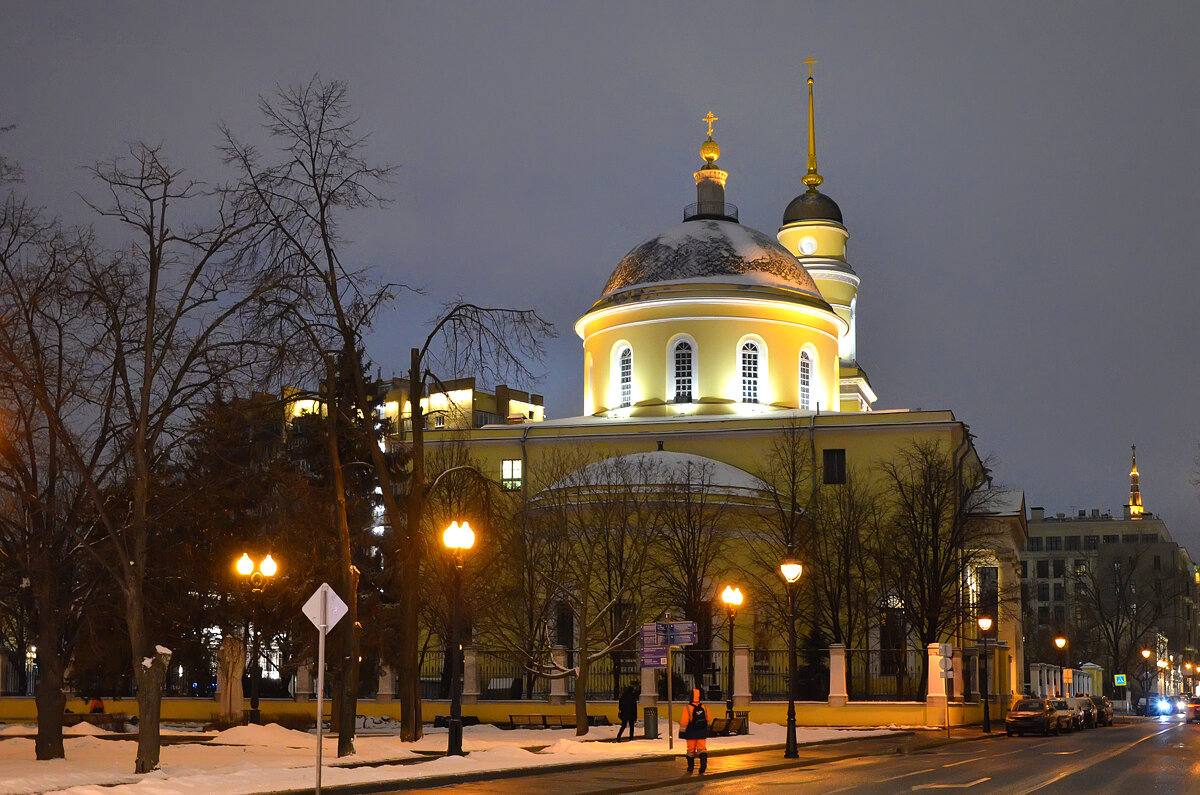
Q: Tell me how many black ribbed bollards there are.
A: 0